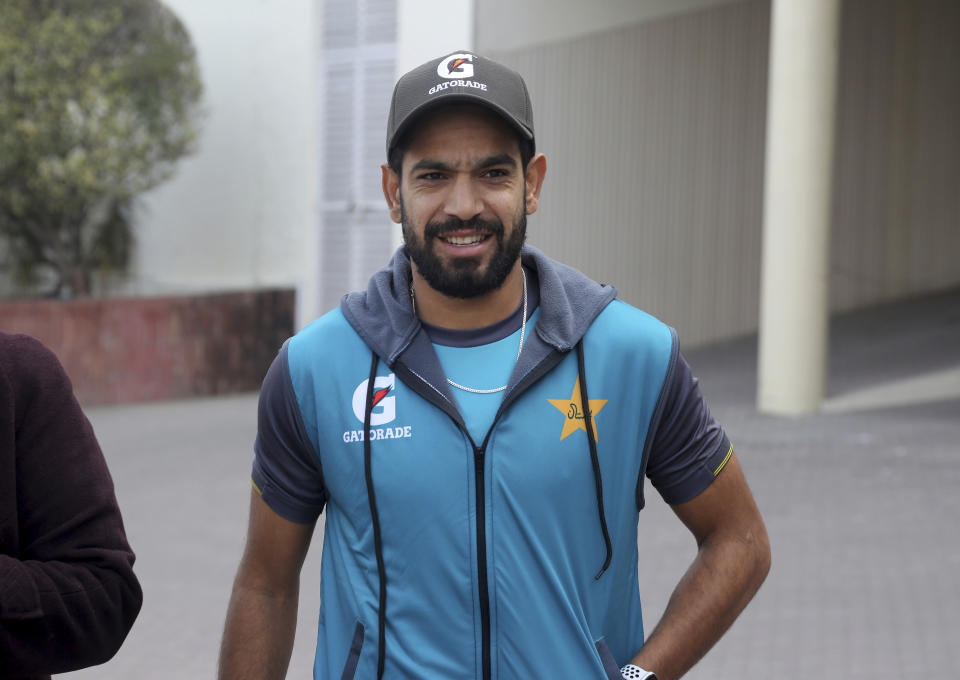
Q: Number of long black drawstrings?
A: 2